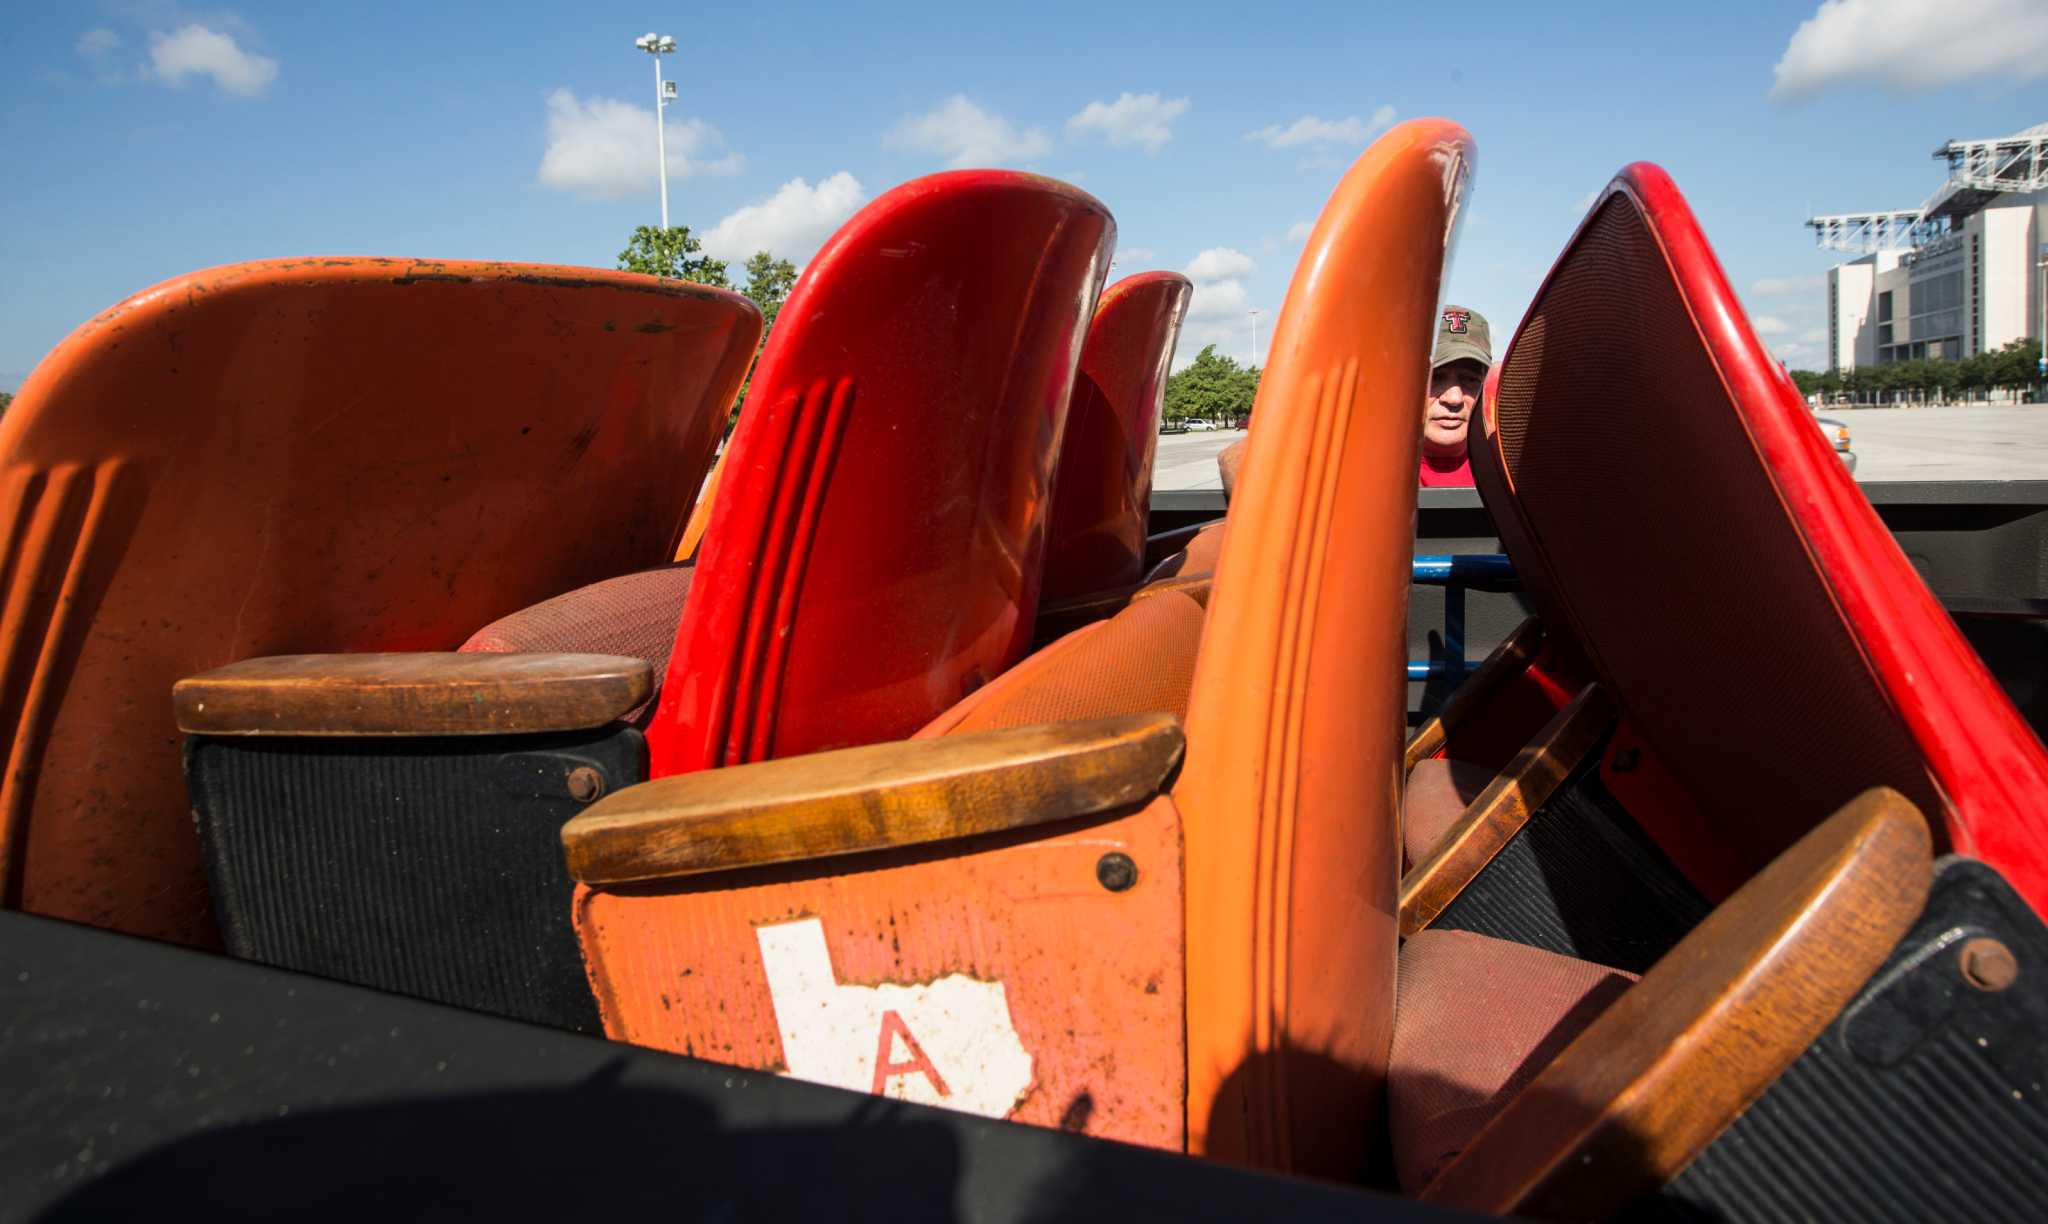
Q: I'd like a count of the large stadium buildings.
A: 1